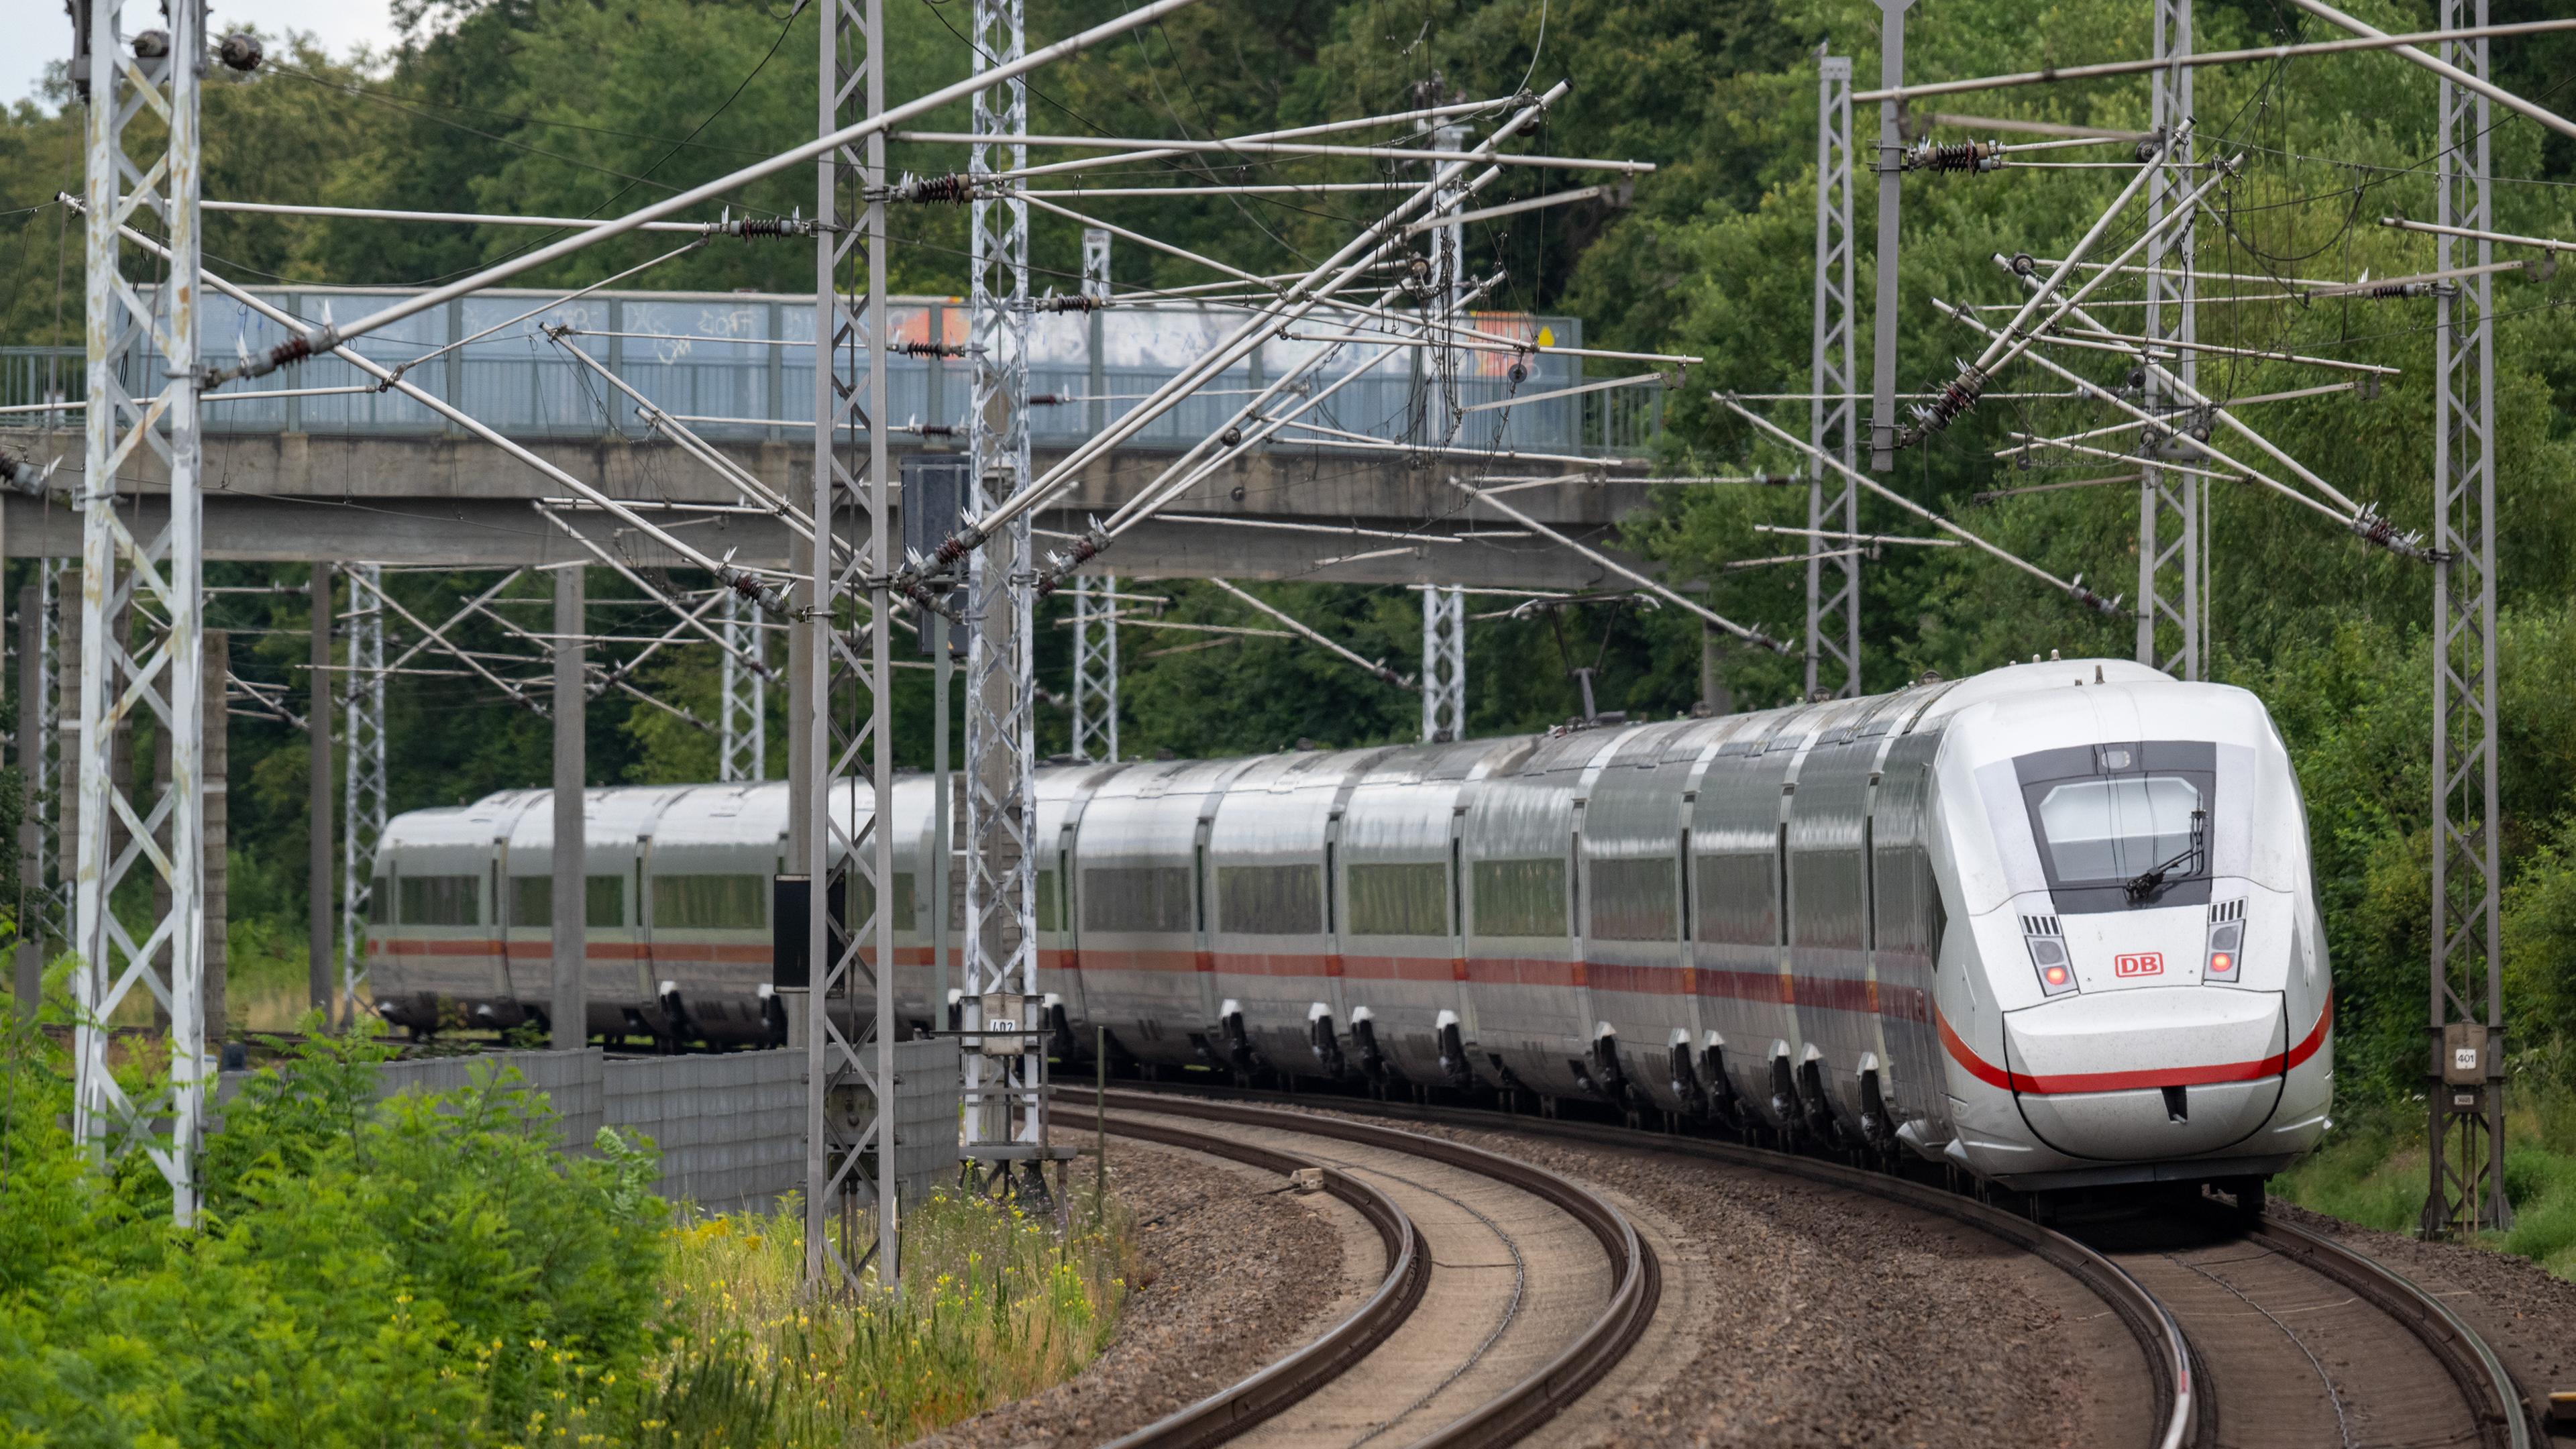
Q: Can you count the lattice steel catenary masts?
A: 11